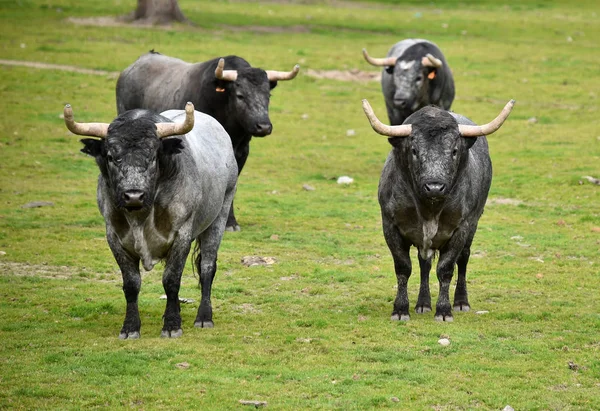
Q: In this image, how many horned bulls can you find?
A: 4